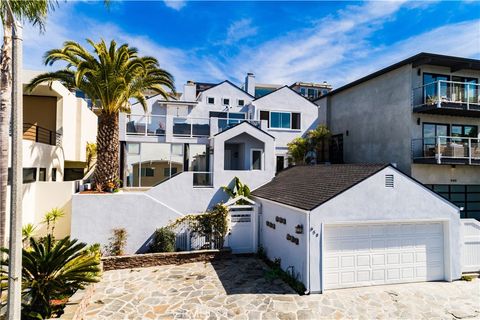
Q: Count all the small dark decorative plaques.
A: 3